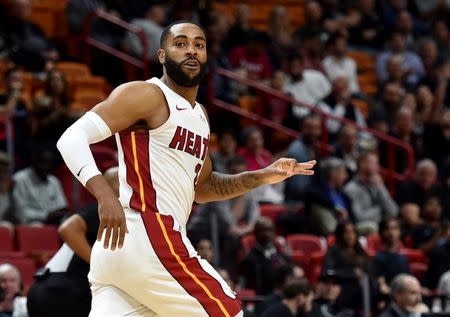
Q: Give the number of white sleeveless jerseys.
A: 1